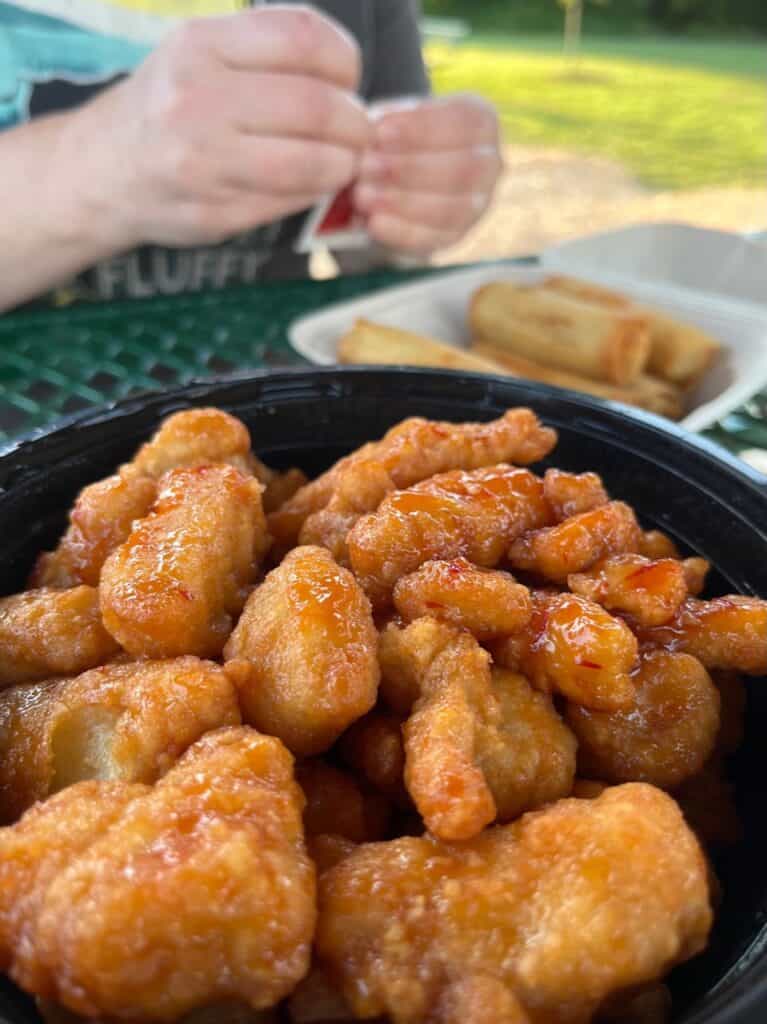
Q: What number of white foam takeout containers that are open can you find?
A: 1